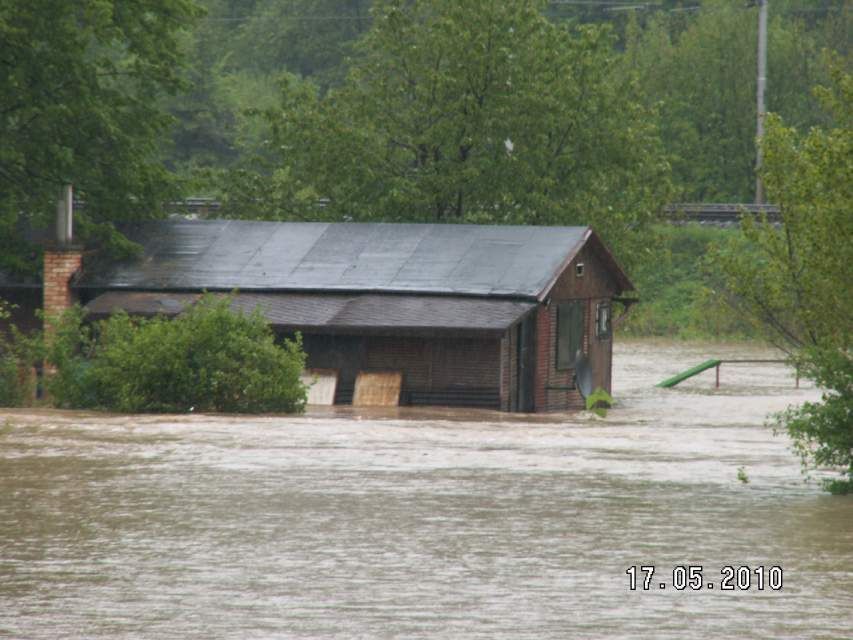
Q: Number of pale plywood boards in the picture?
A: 2